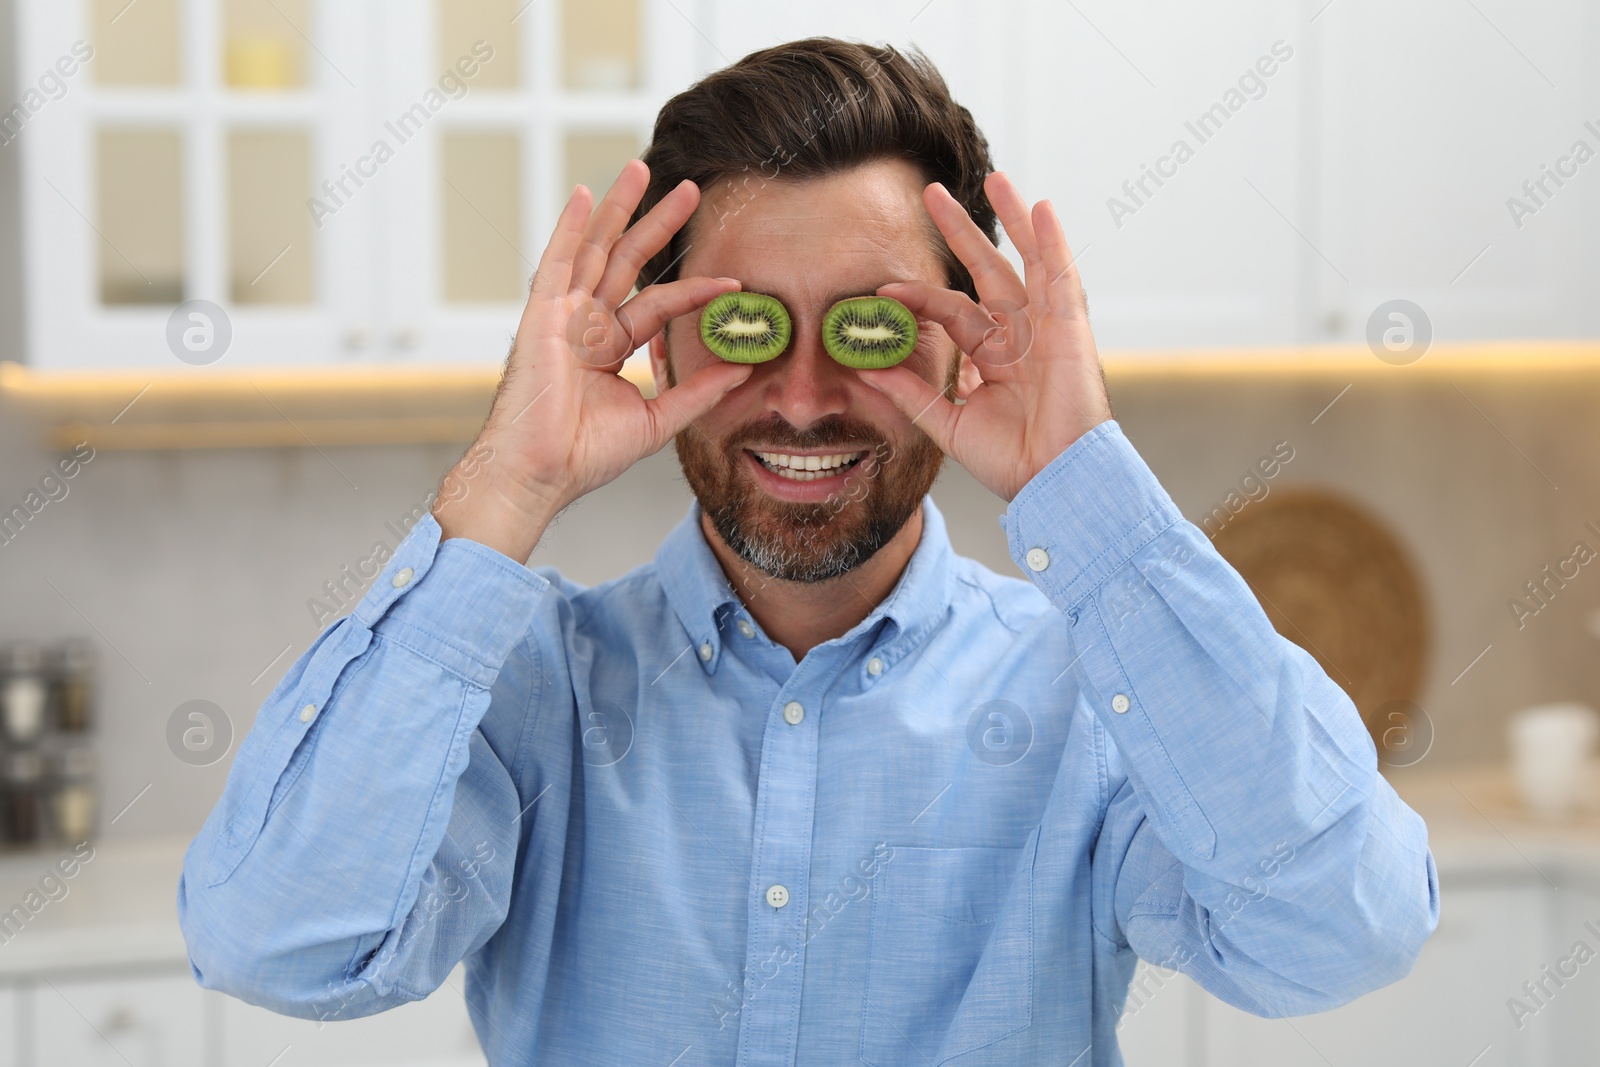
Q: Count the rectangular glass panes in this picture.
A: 8